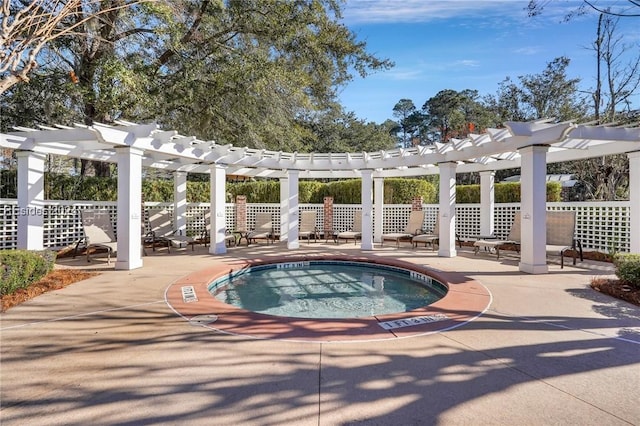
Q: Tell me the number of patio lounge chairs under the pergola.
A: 10